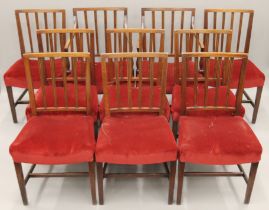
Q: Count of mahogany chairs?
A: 10